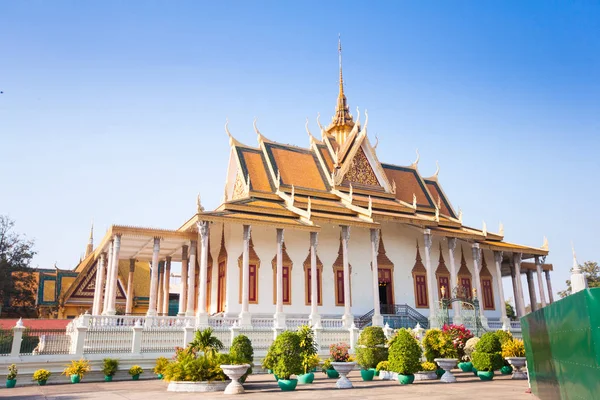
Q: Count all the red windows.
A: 8